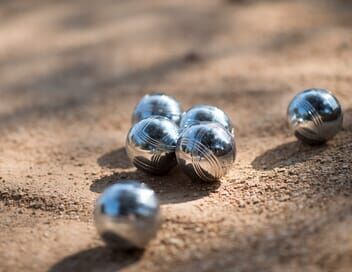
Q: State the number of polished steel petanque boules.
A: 6